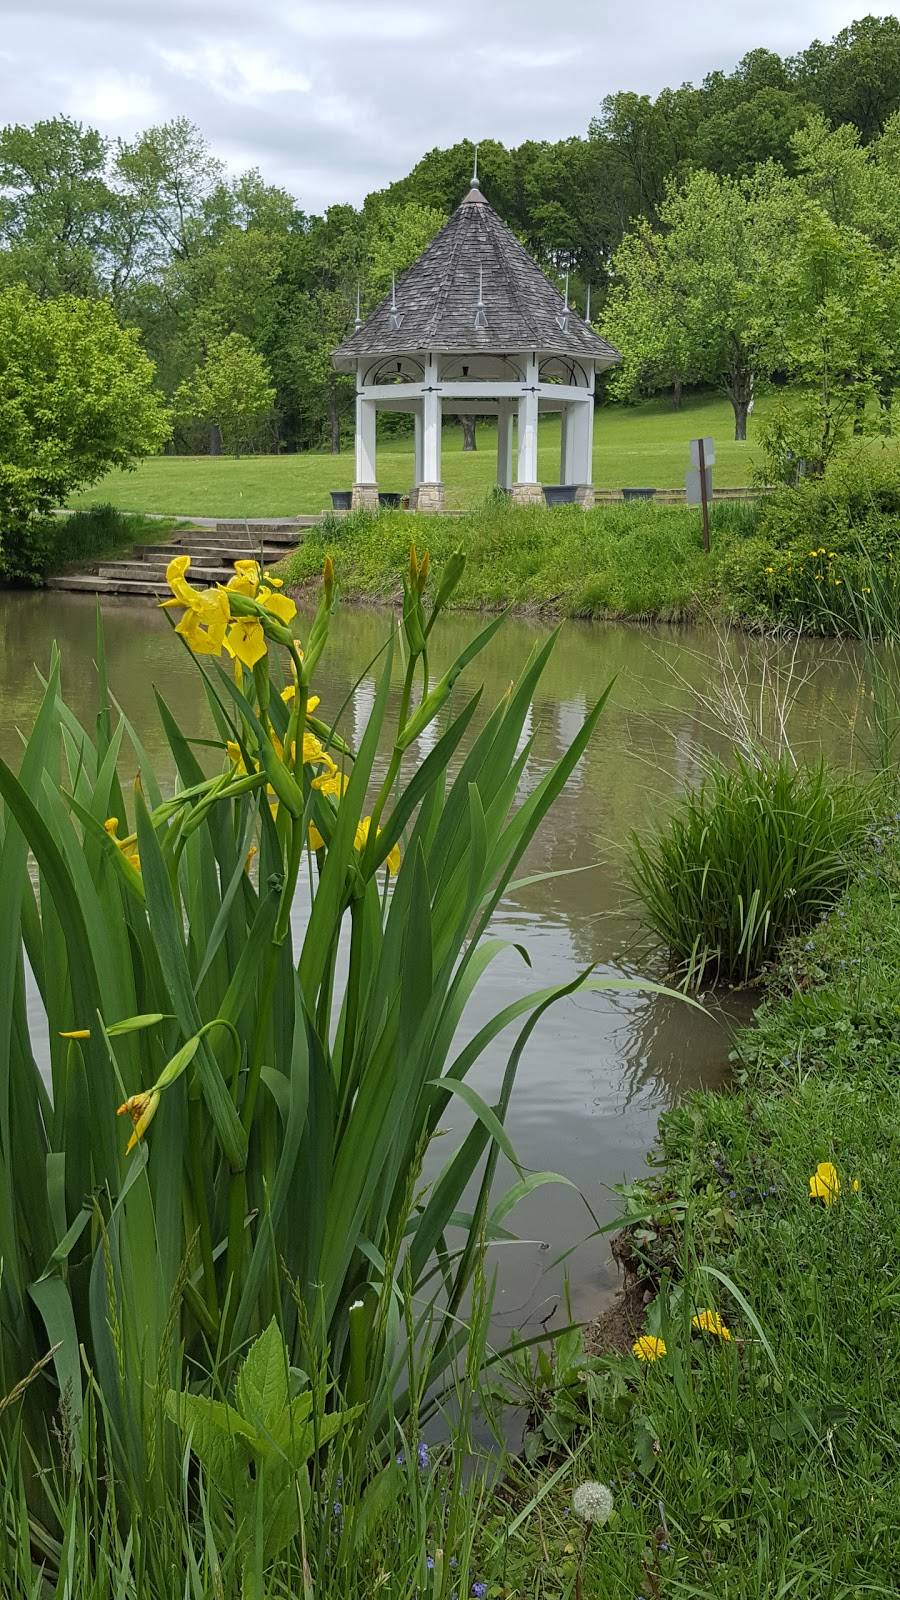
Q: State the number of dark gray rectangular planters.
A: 4